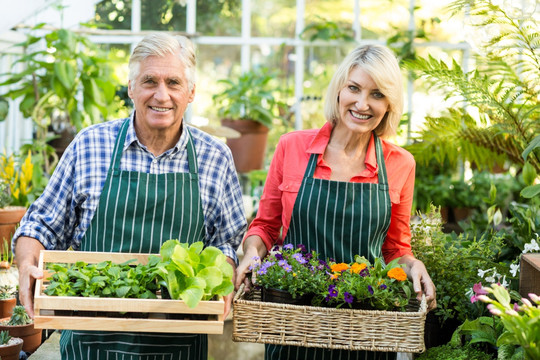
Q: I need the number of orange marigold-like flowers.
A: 3